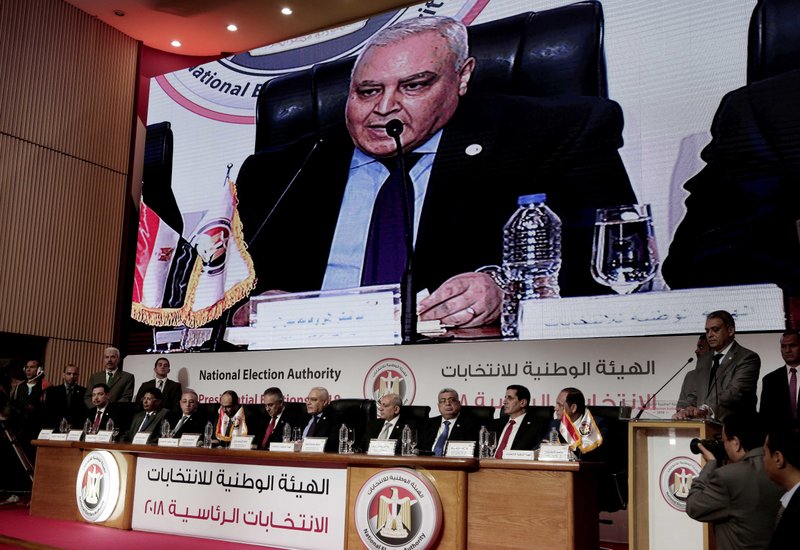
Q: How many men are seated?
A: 10